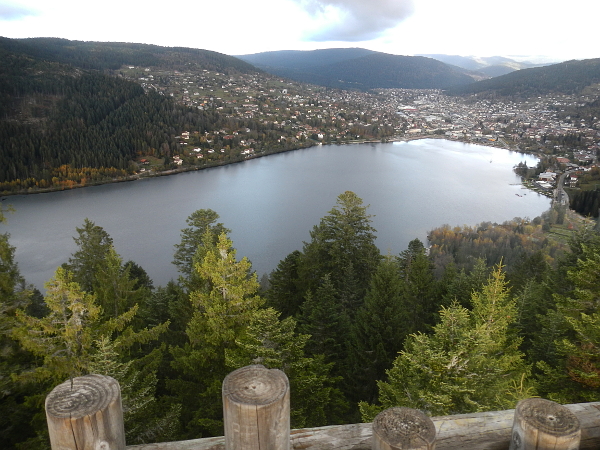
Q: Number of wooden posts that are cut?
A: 4